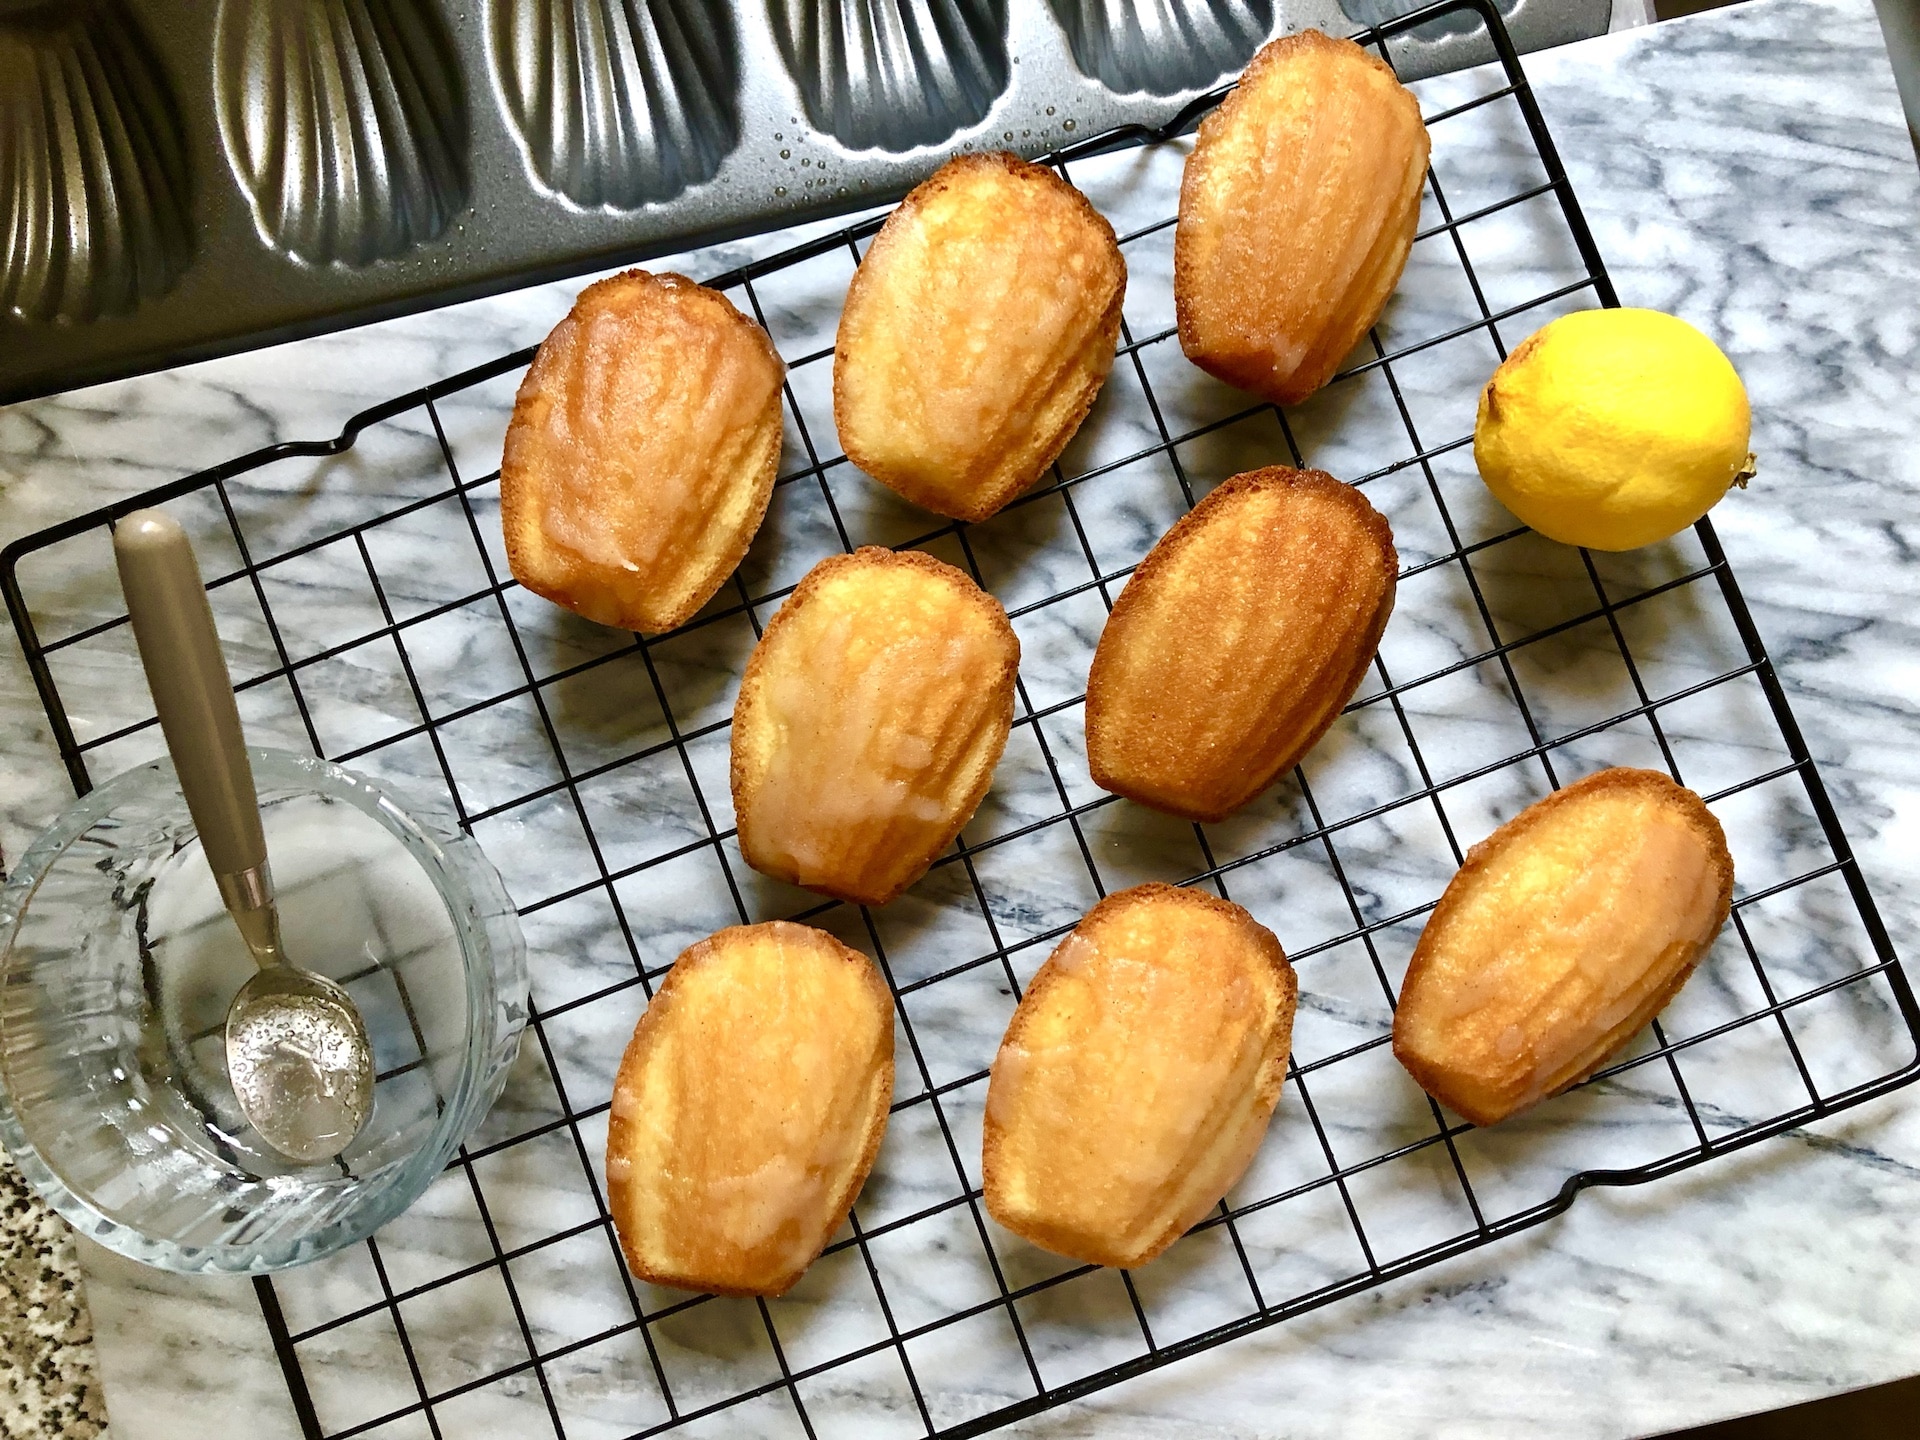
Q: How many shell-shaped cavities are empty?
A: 6